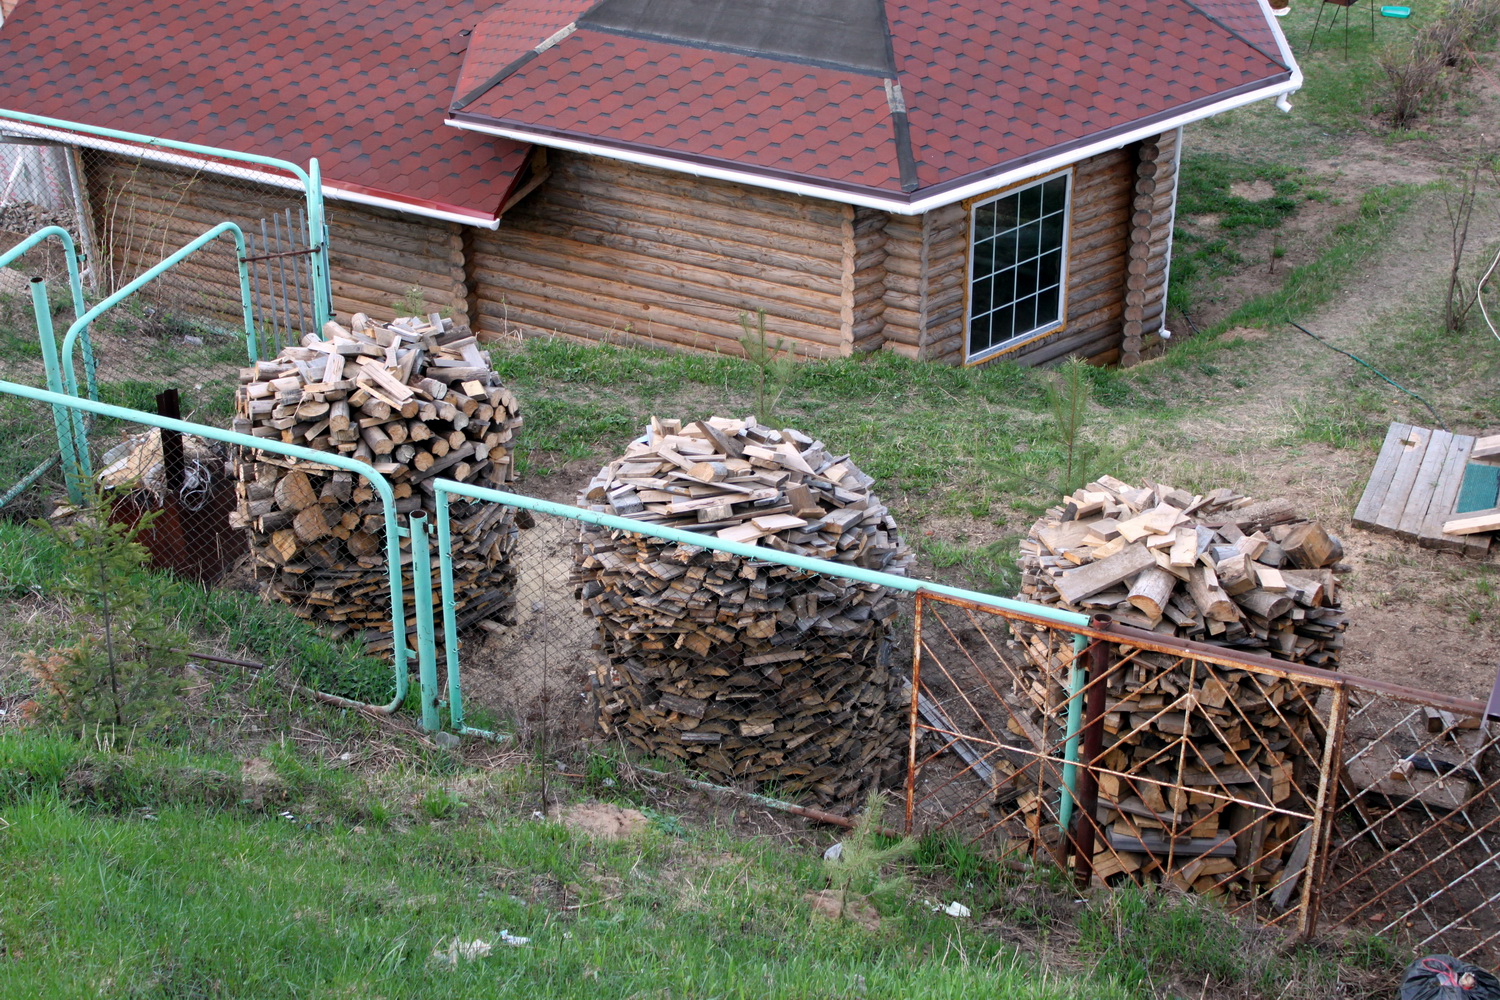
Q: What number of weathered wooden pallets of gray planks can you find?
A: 1